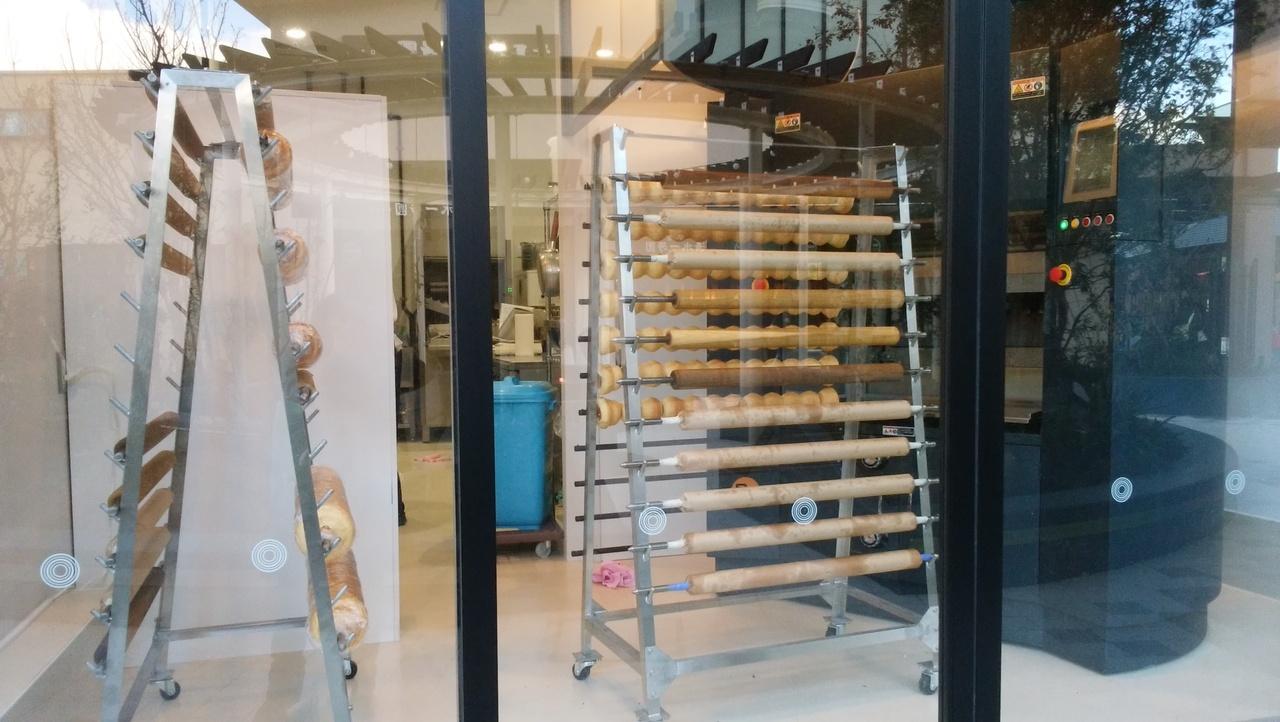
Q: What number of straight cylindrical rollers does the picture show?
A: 11